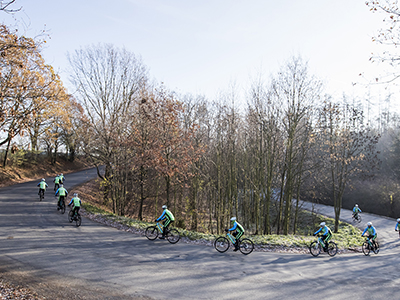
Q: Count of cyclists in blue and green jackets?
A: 11